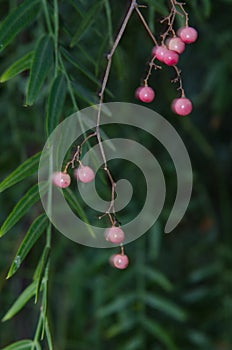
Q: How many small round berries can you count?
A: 10